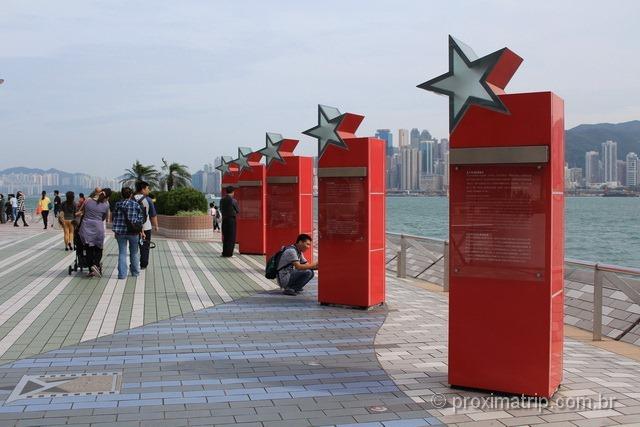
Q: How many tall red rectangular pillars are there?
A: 5